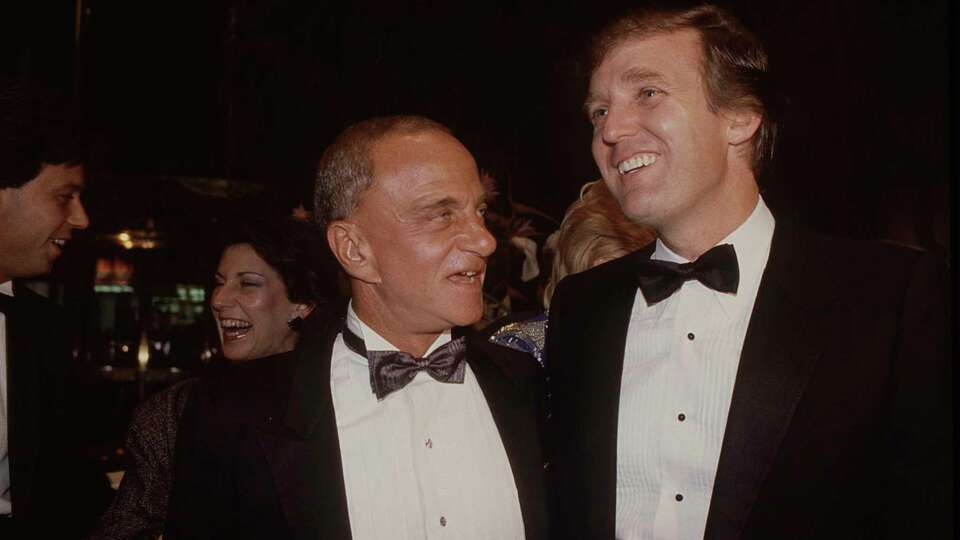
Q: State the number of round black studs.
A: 3